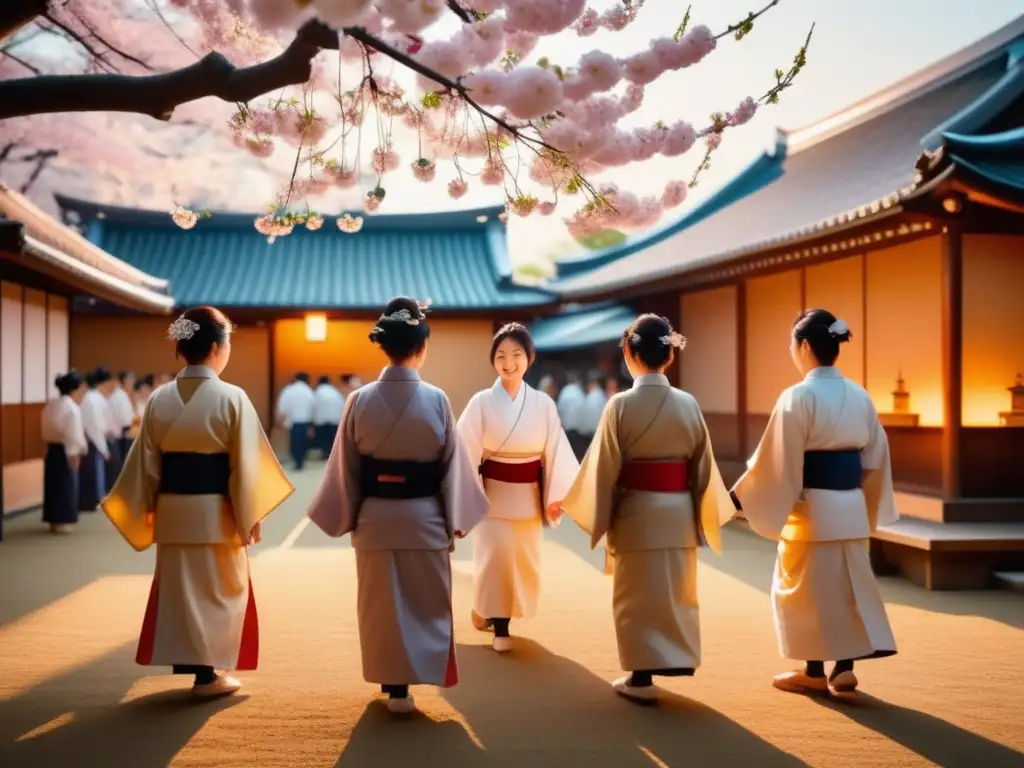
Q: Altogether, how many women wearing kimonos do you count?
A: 5